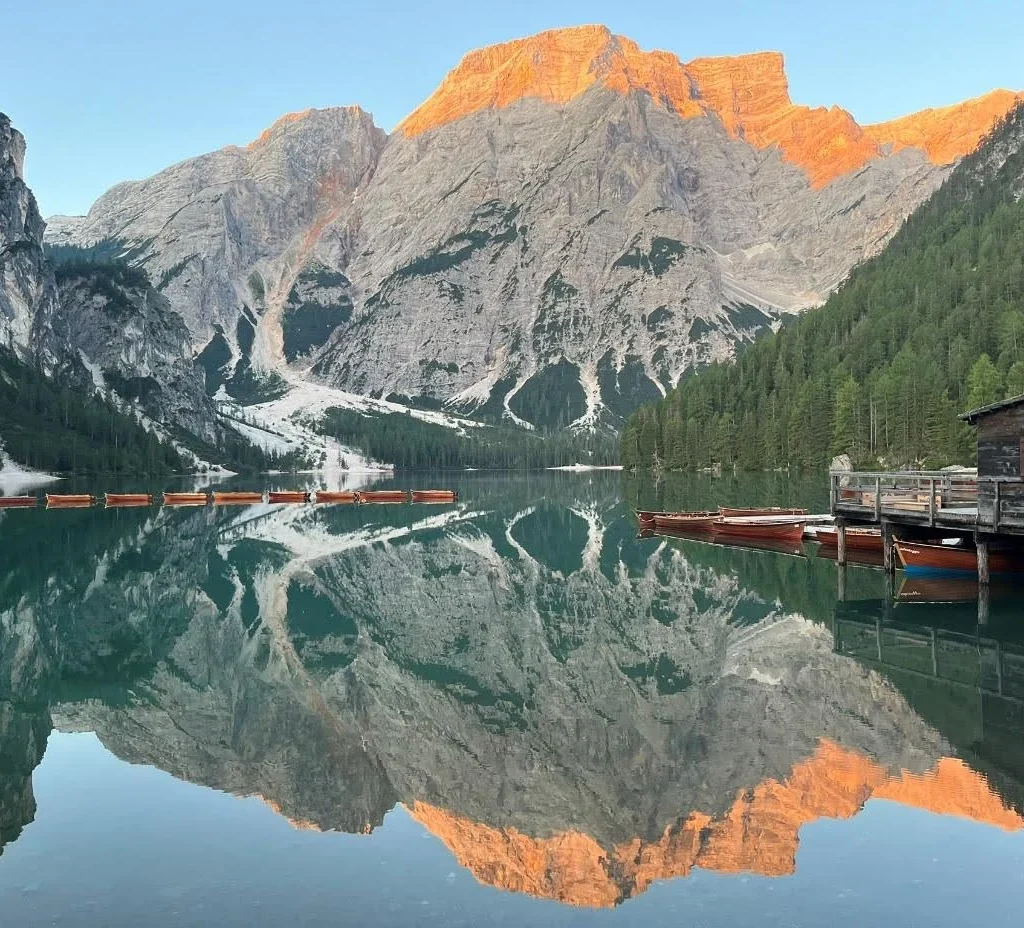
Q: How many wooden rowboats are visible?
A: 15